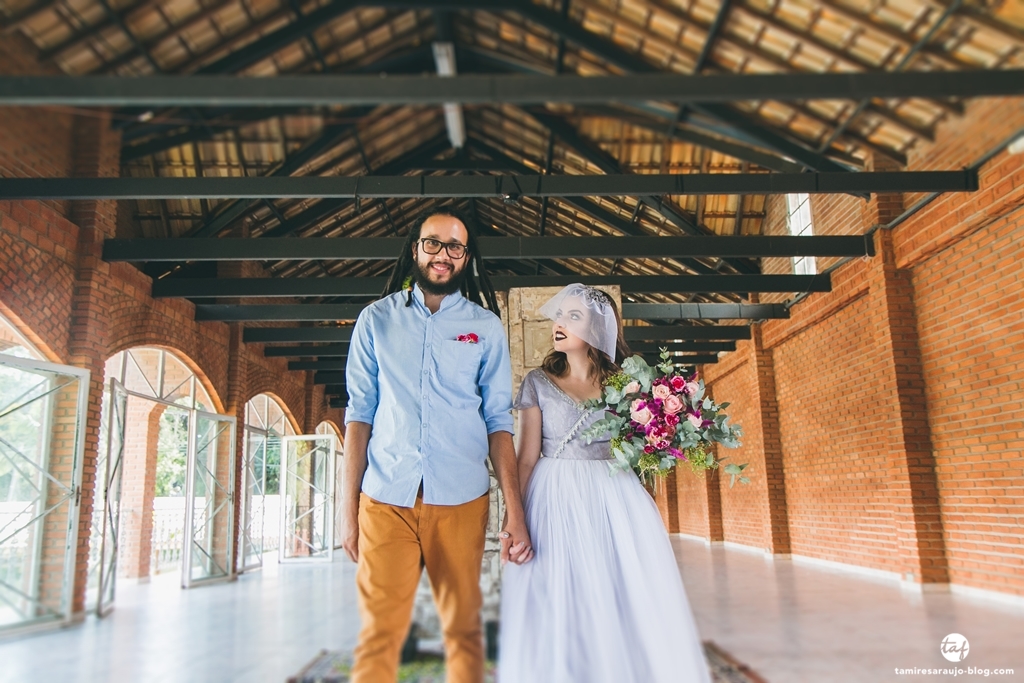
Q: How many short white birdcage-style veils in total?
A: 1